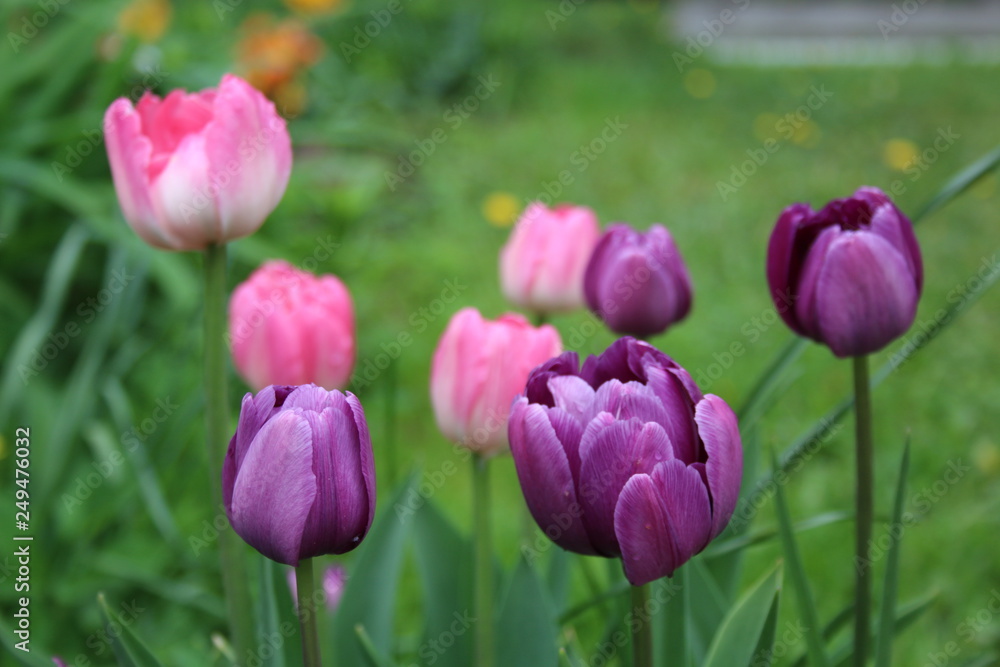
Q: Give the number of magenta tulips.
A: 4